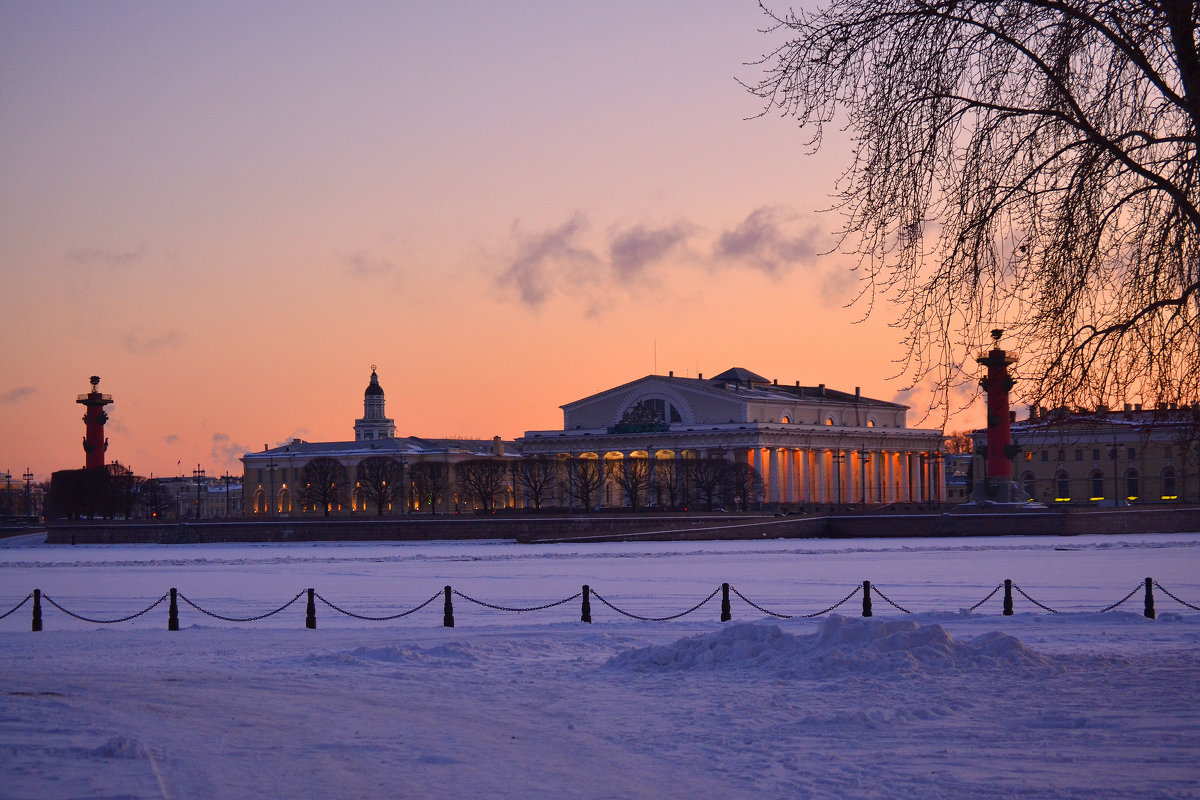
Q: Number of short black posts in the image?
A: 9